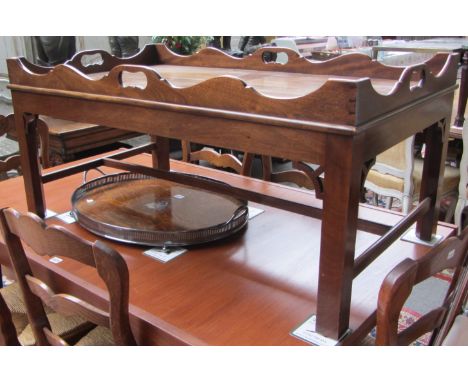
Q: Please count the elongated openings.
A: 4